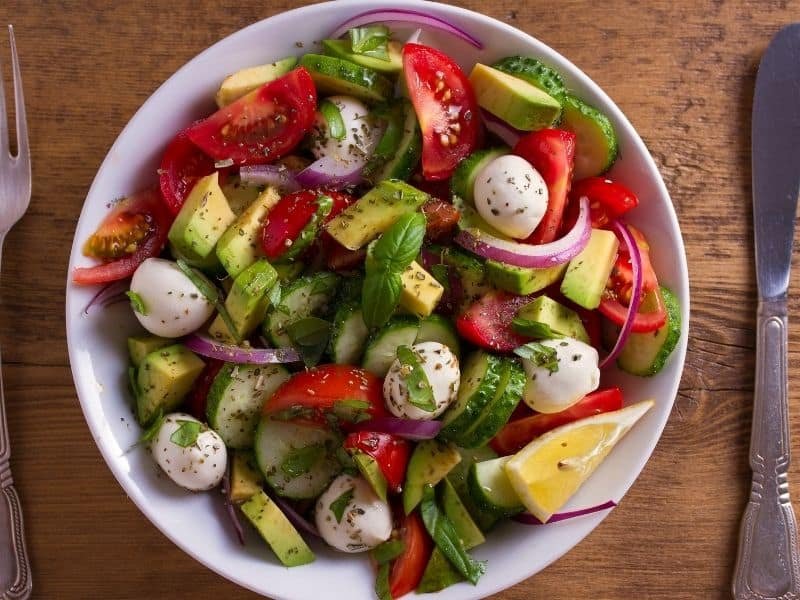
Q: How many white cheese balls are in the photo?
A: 7